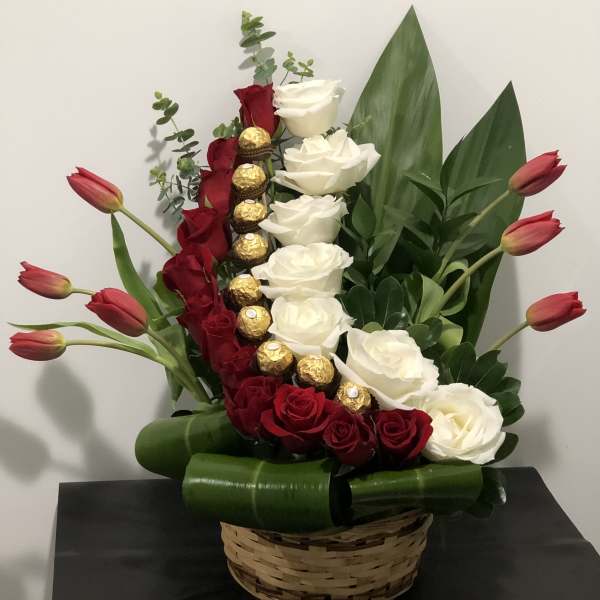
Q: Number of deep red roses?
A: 12